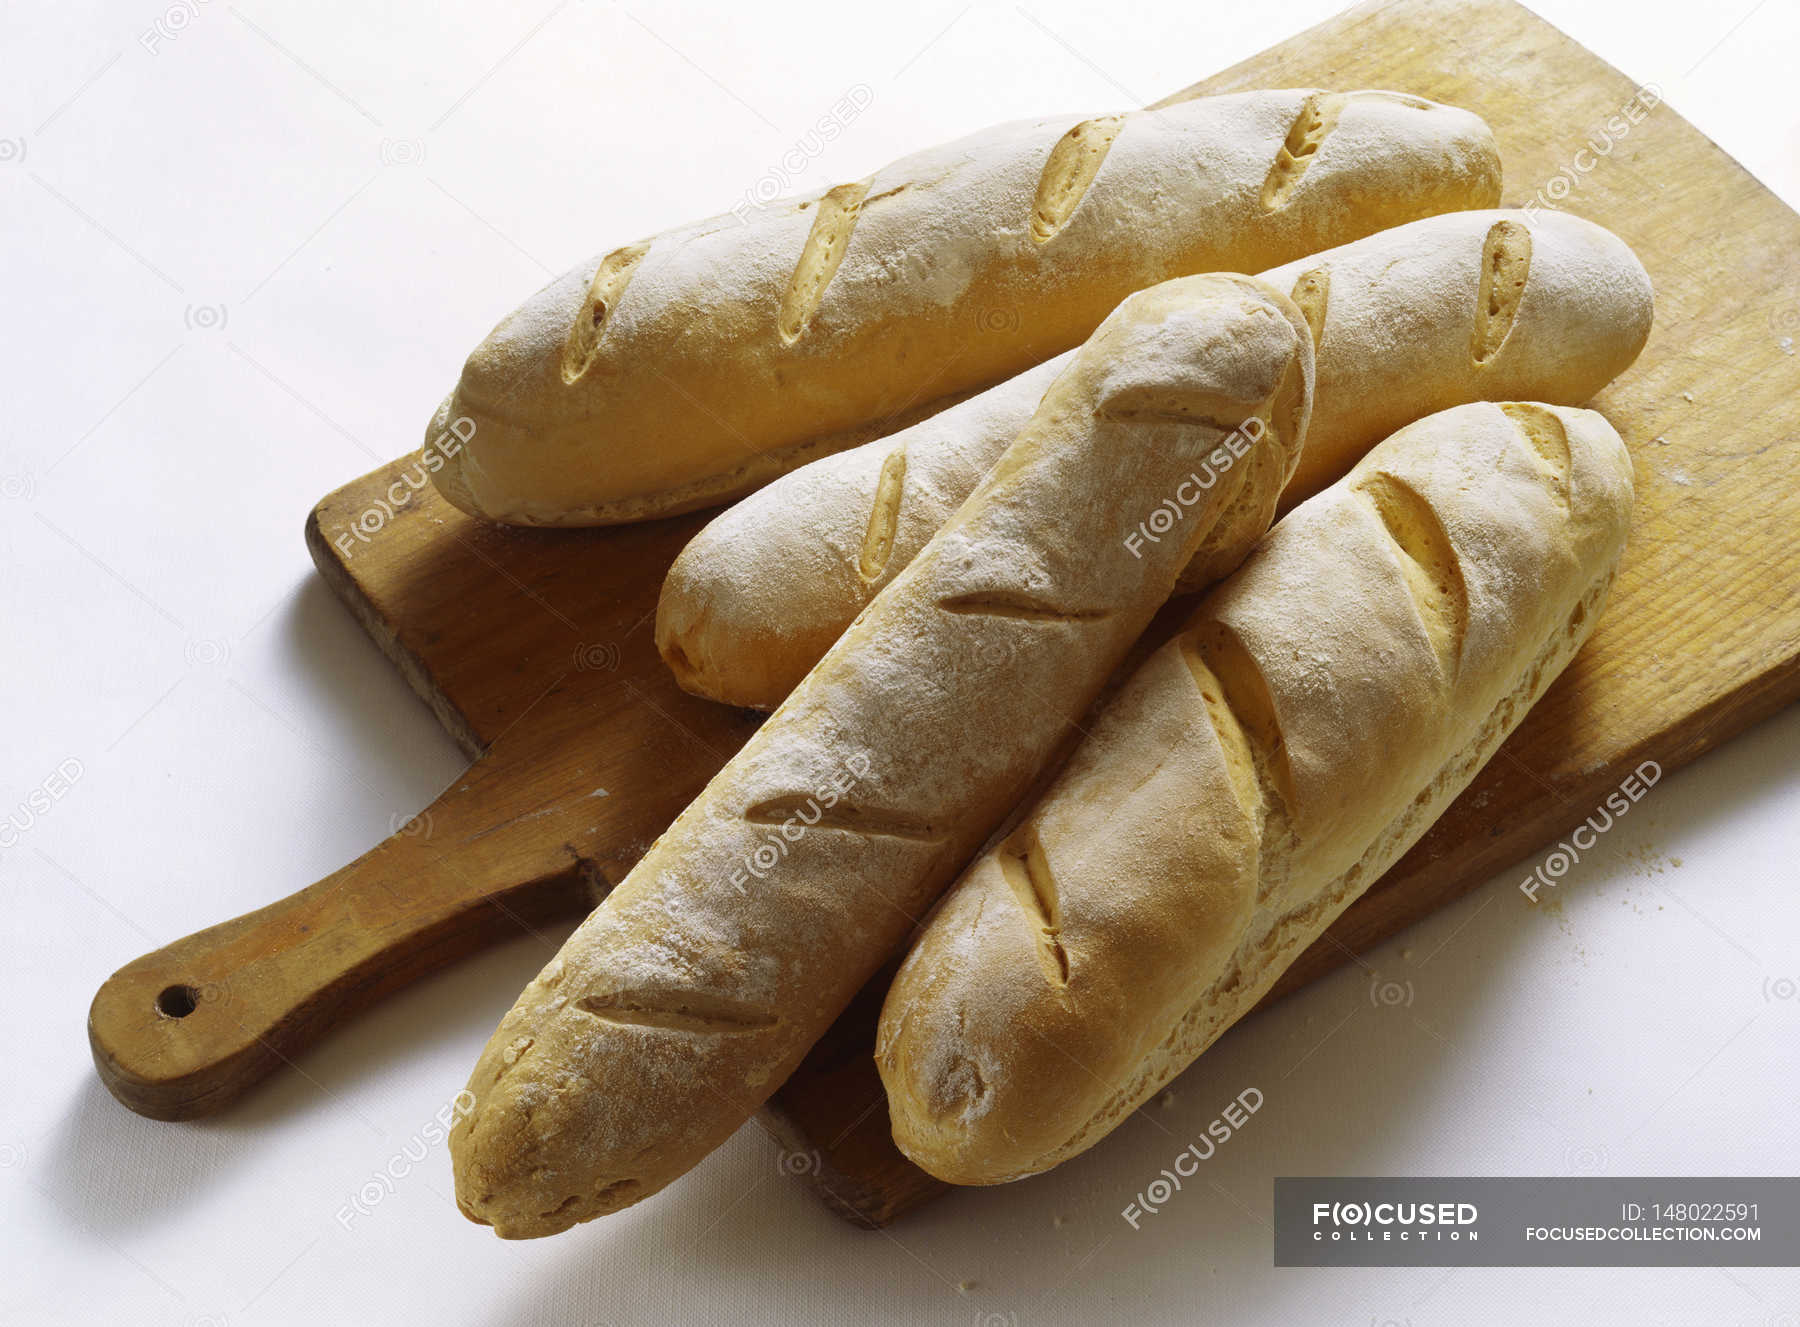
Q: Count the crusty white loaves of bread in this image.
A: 4